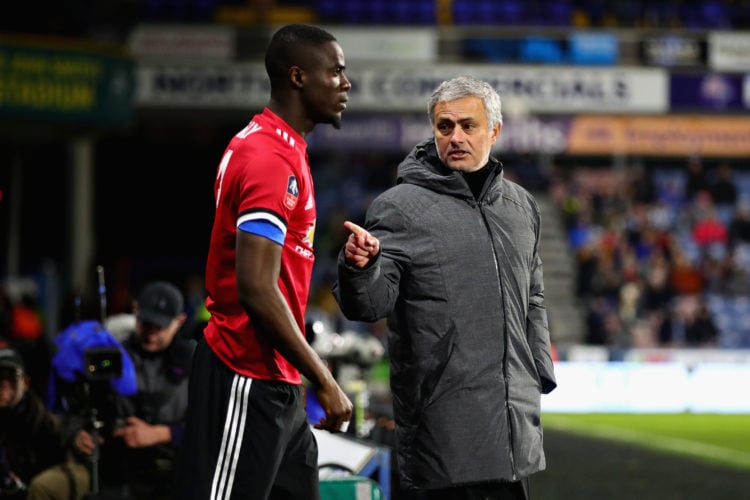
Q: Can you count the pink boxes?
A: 0